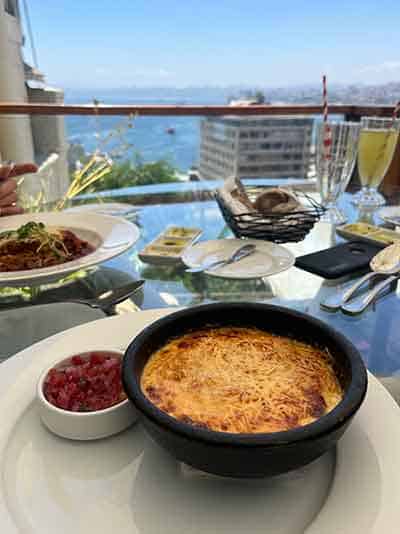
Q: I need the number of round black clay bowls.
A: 1